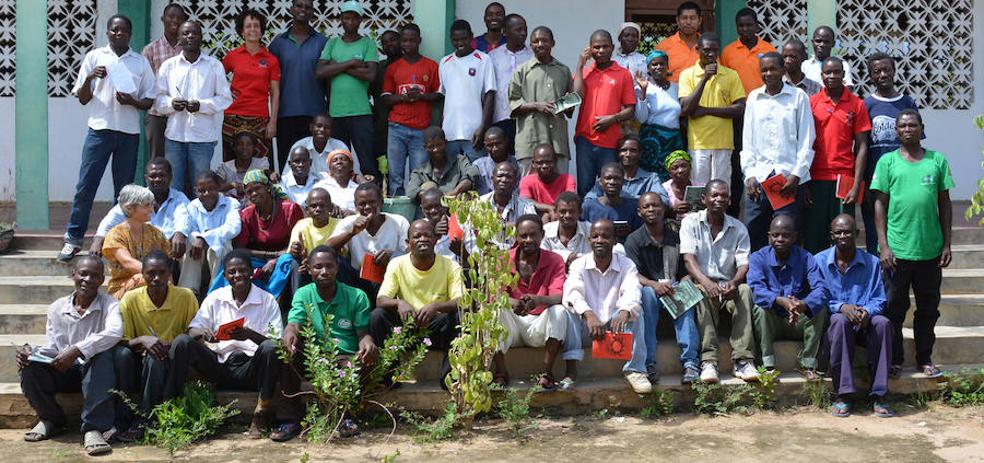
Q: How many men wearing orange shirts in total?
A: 2